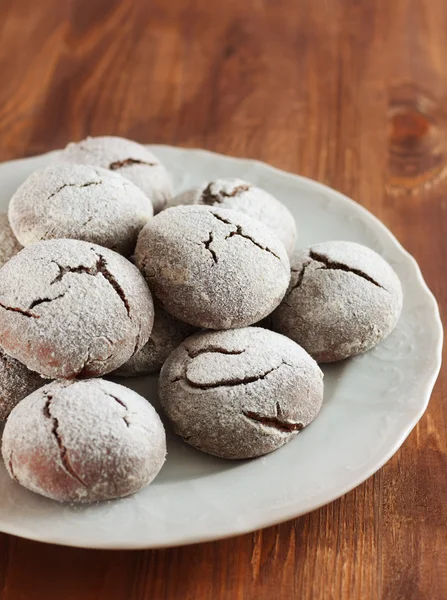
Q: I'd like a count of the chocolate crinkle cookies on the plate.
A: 11